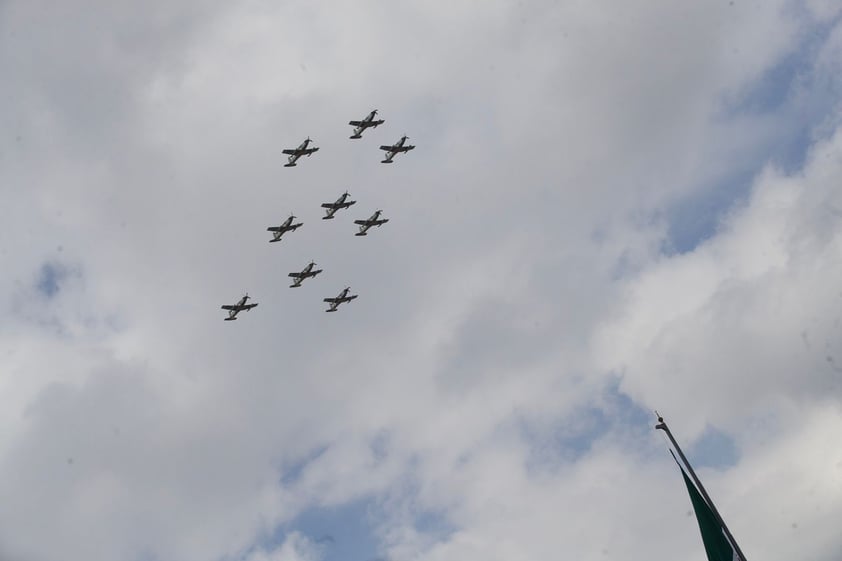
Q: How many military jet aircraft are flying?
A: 9